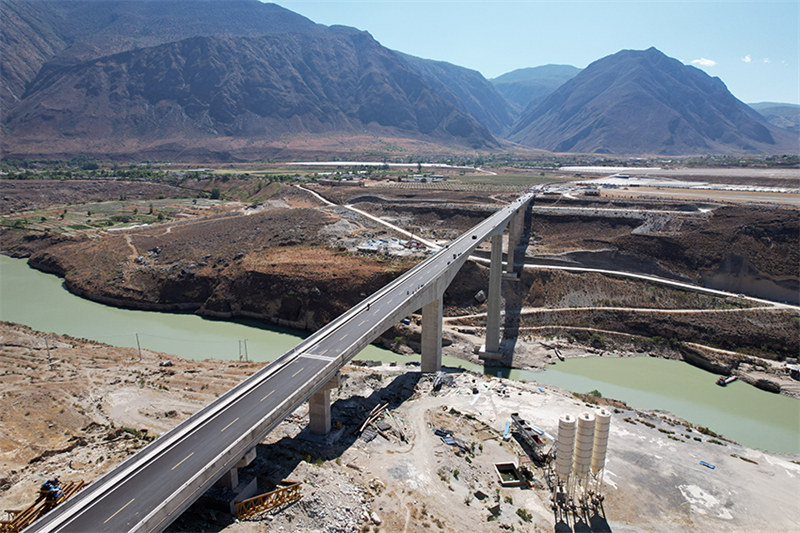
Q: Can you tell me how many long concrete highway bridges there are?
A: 1